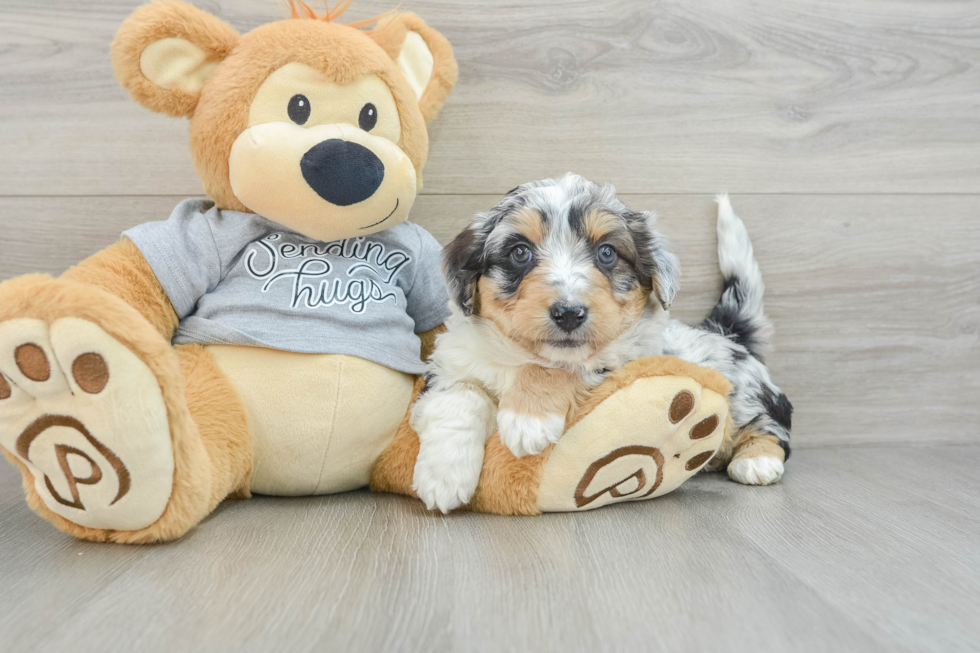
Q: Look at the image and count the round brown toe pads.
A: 6